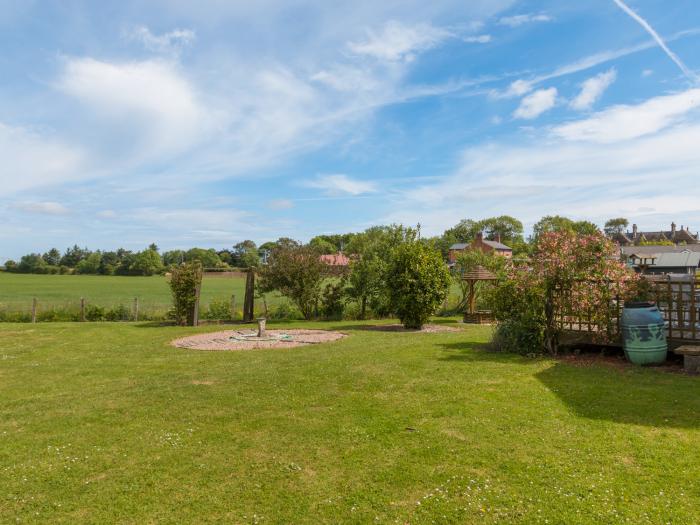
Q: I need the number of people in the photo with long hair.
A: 0